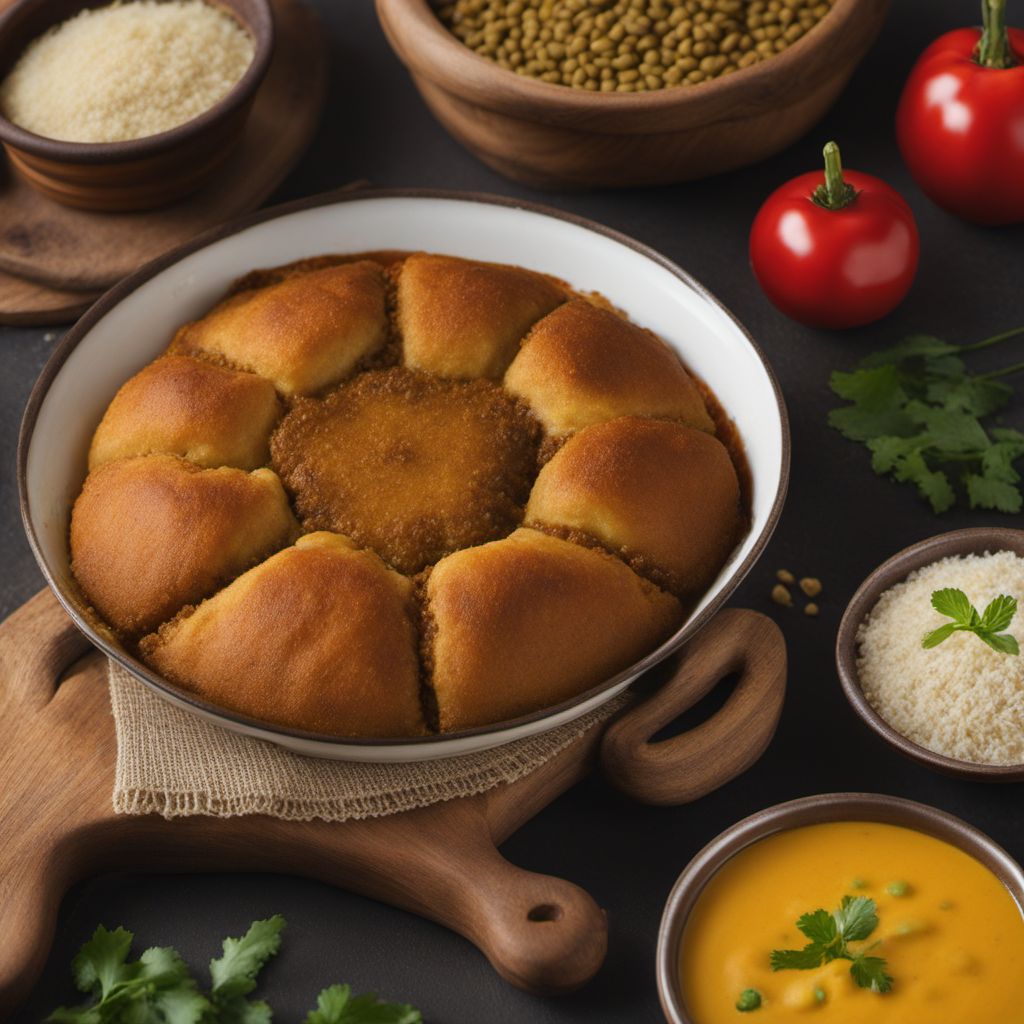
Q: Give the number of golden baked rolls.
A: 8